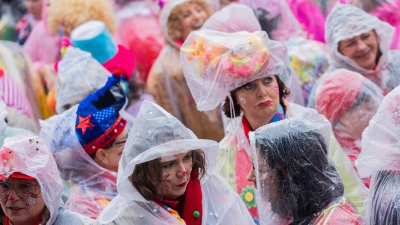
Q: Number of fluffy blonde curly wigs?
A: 1